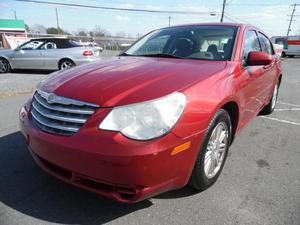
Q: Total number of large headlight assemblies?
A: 1